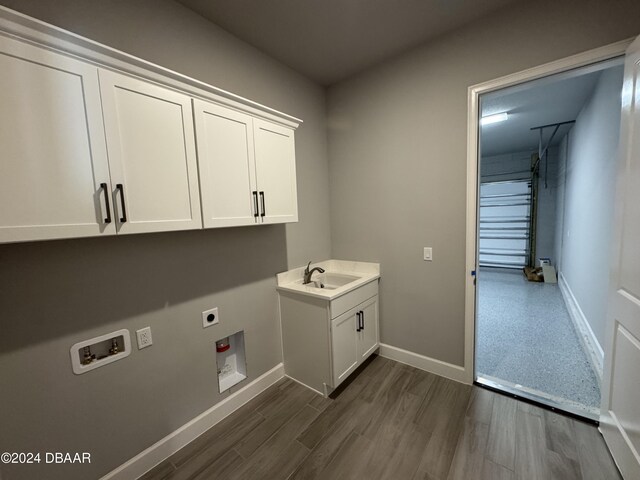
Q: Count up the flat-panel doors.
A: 6